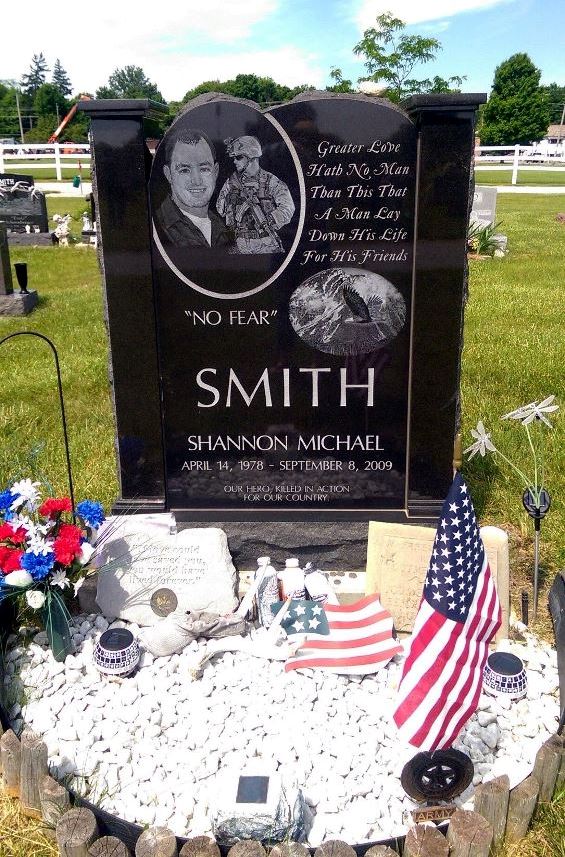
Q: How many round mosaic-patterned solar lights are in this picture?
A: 2